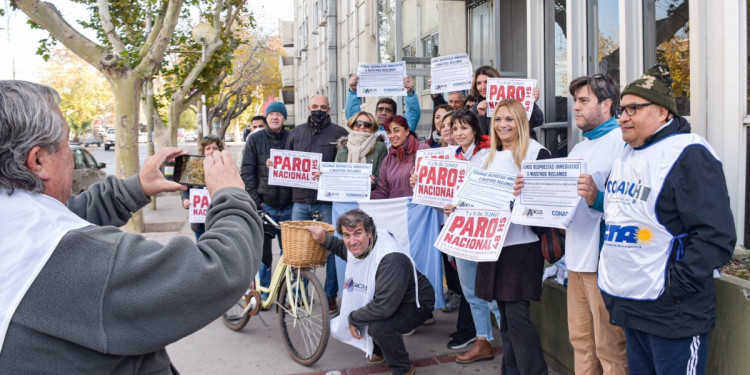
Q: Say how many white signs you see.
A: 11